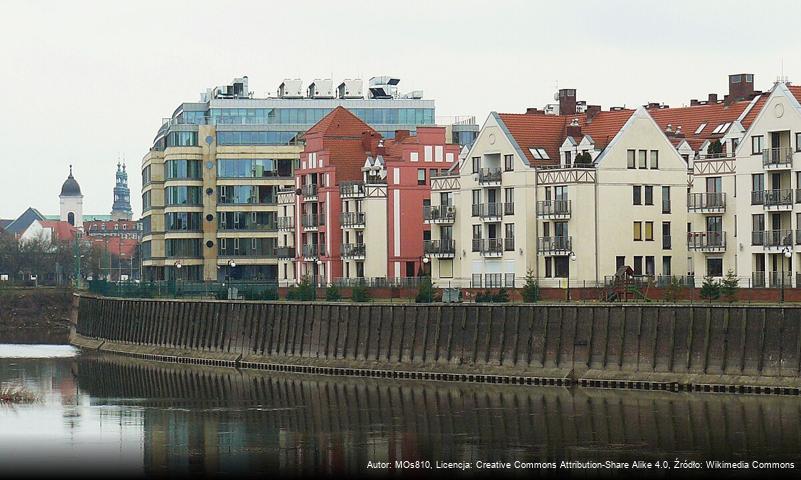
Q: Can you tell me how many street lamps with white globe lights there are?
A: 6